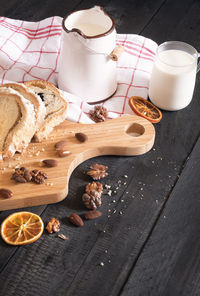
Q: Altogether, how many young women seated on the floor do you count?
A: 0